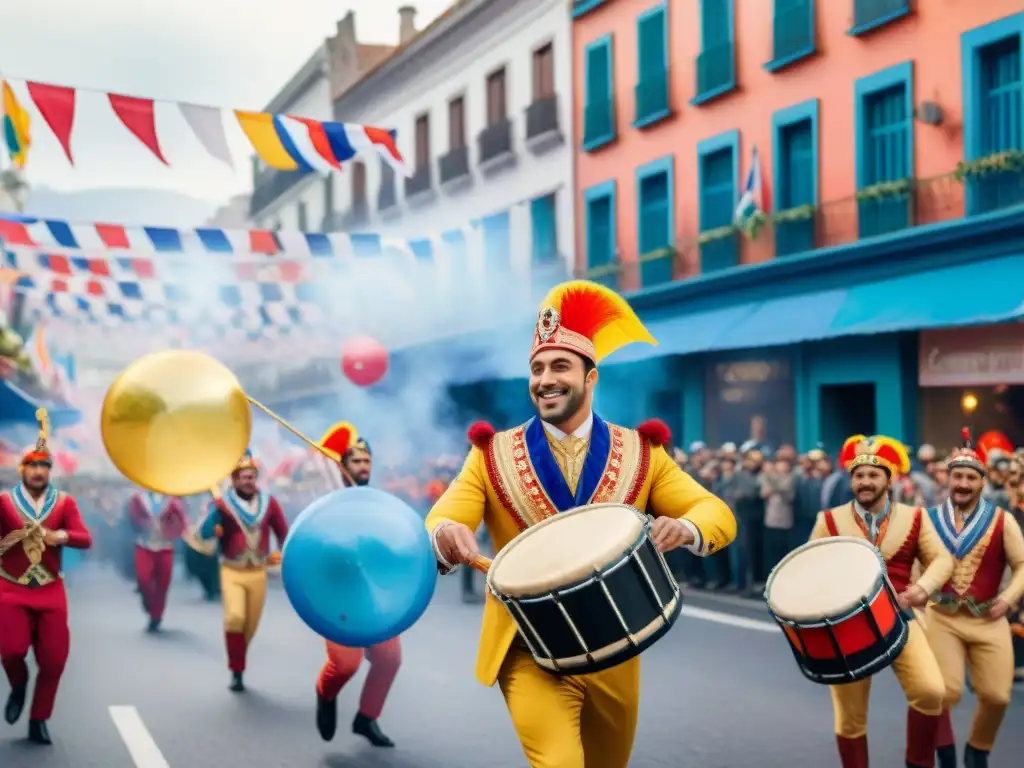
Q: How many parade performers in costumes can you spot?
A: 7